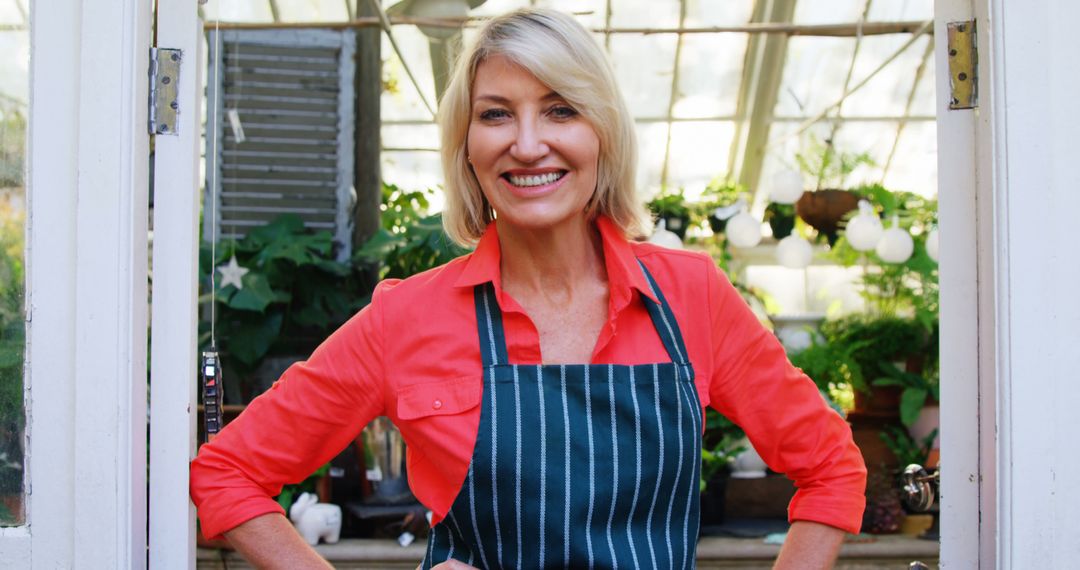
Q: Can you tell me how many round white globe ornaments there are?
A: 7